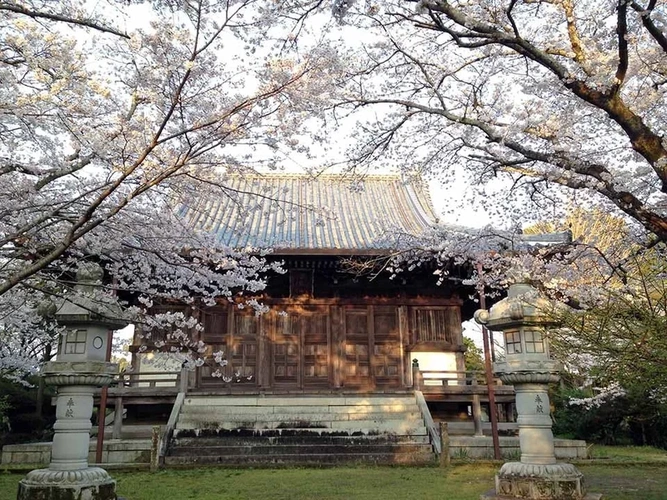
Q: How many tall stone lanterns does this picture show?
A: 2